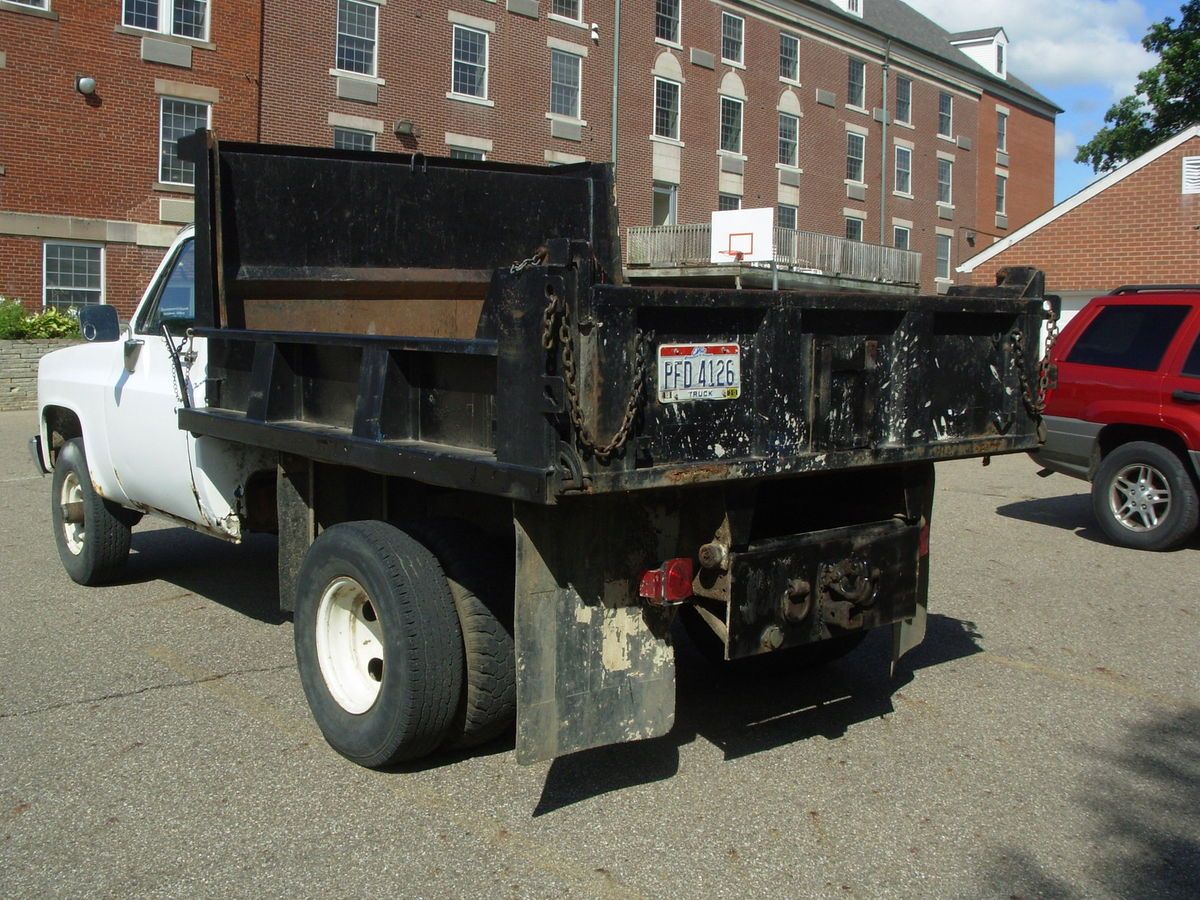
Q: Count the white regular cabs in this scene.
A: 1